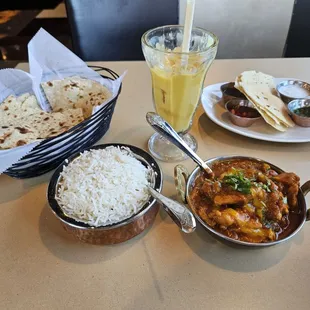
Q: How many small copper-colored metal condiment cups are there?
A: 4